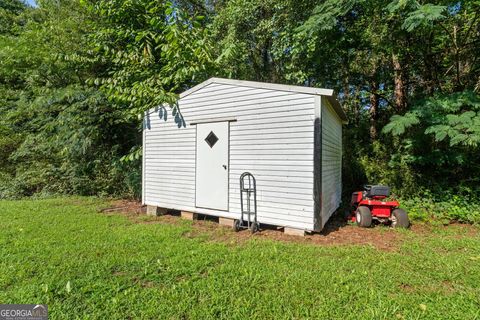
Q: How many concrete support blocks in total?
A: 4